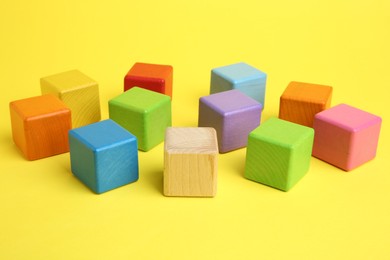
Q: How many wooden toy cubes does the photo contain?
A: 11